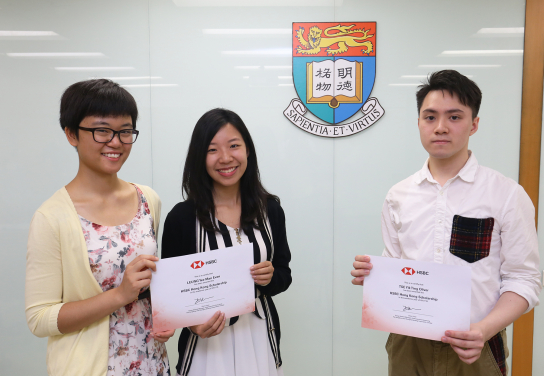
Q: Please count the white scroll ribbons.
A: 1